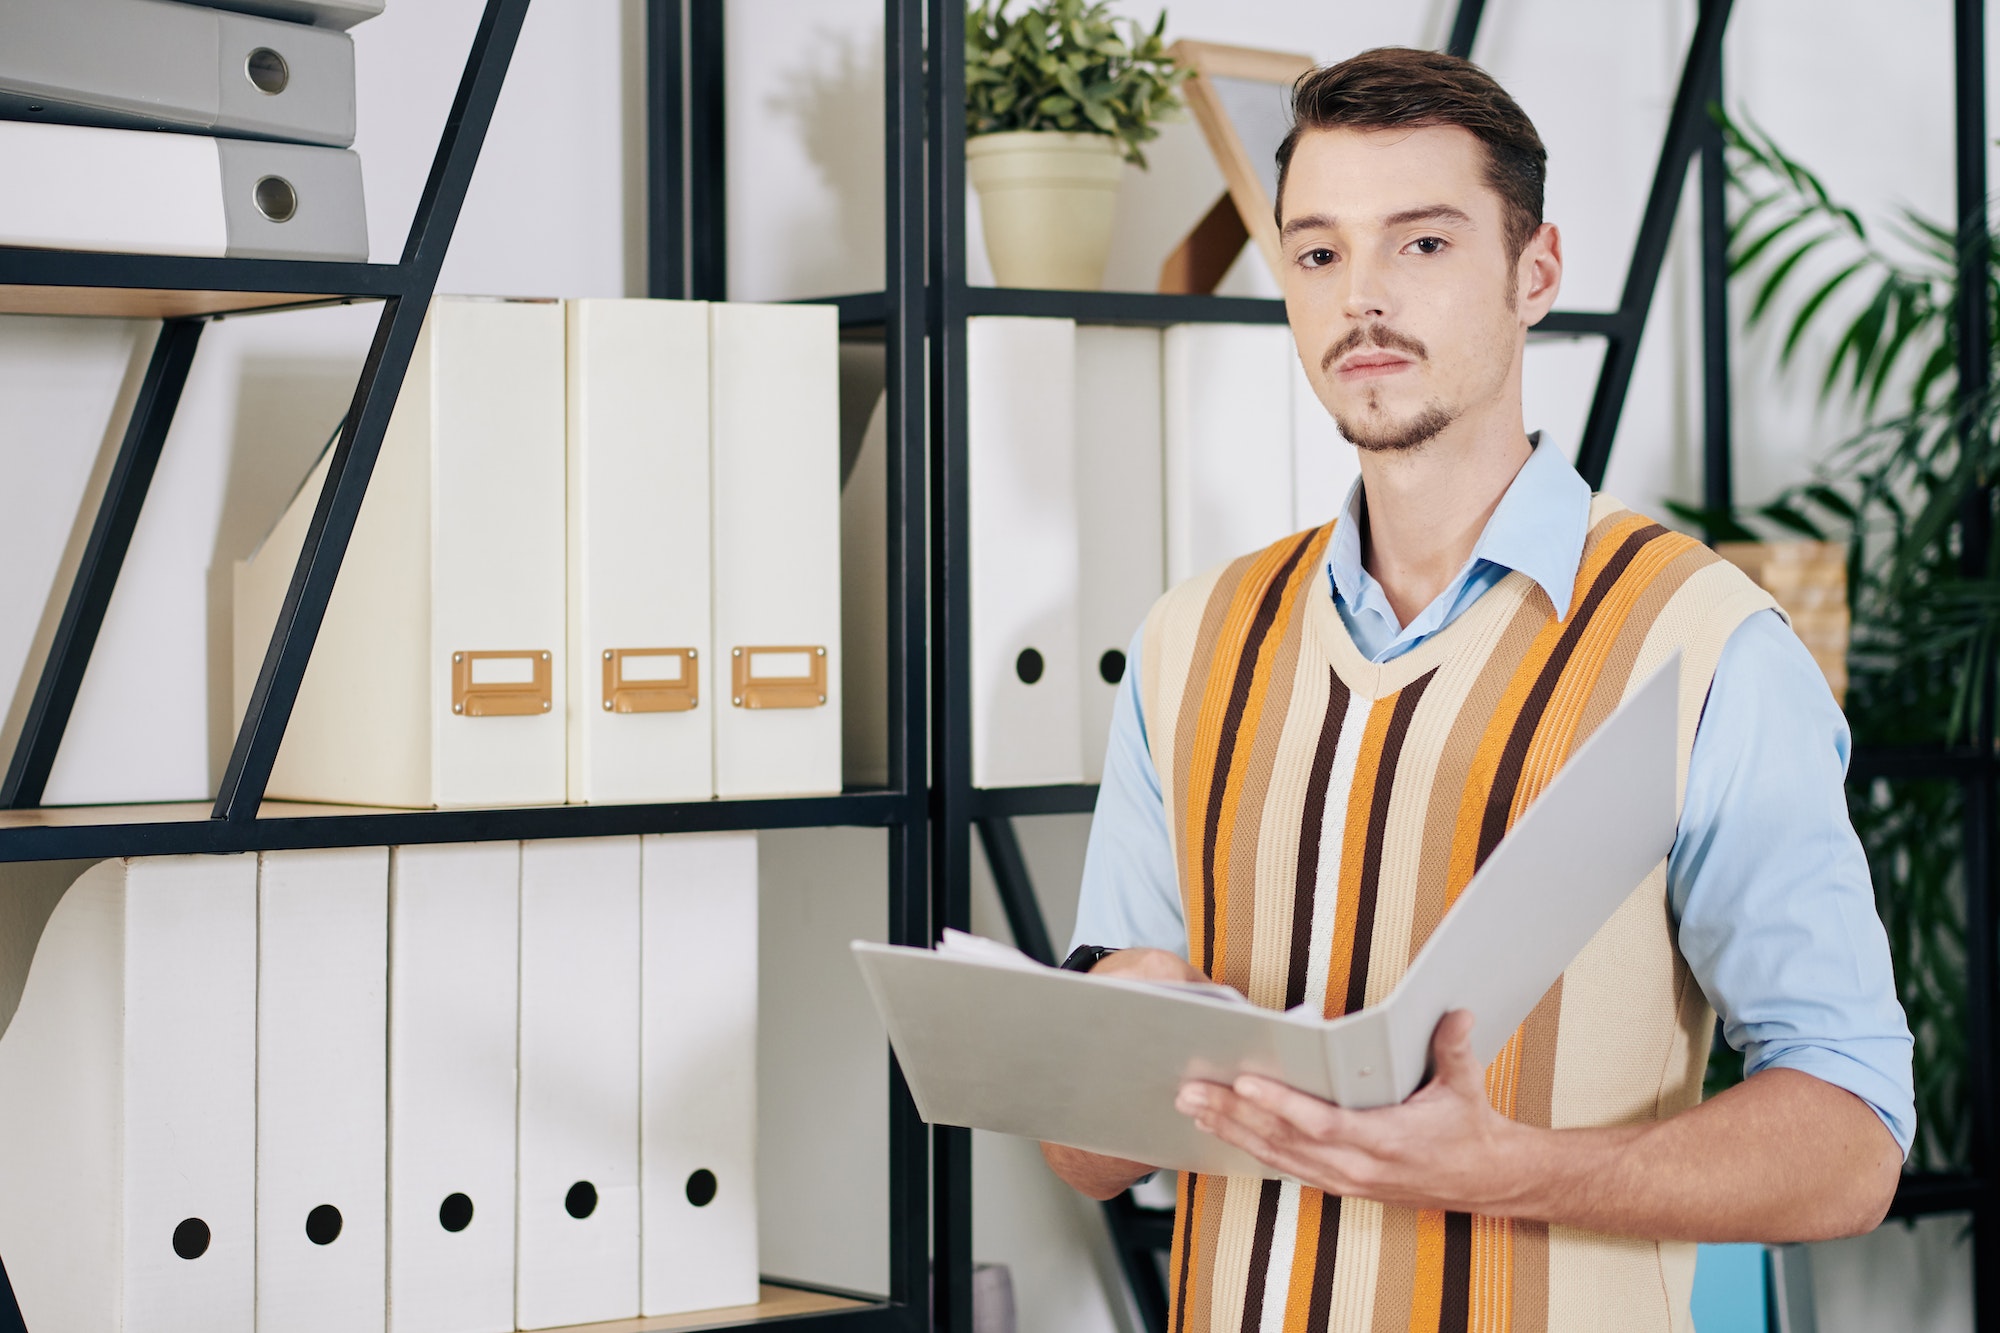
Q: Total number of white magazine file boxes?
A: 12